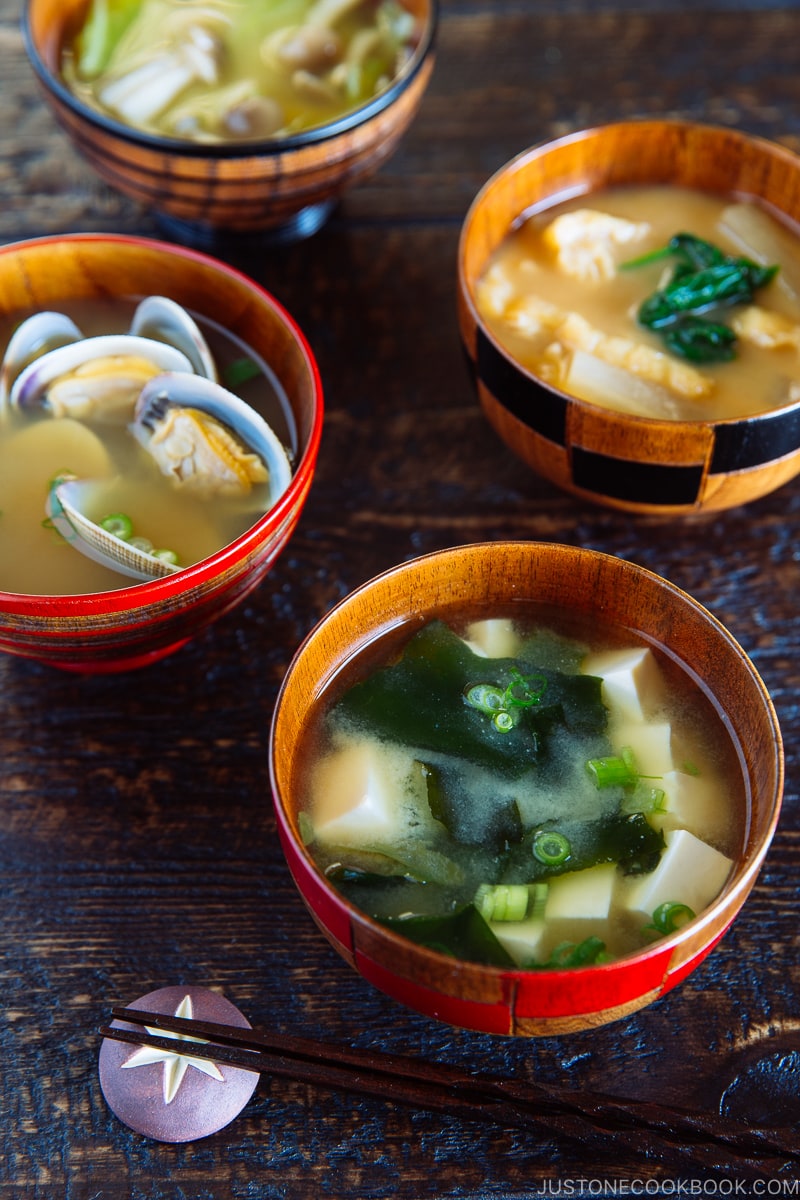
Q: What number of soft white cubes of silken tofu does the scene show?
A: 8